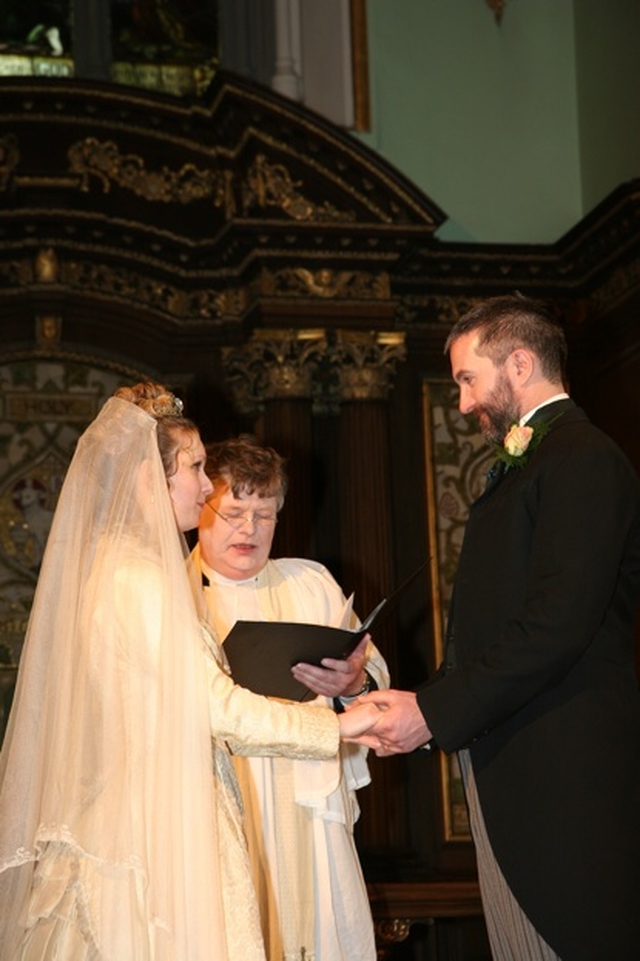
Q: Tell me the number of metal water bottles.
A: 0